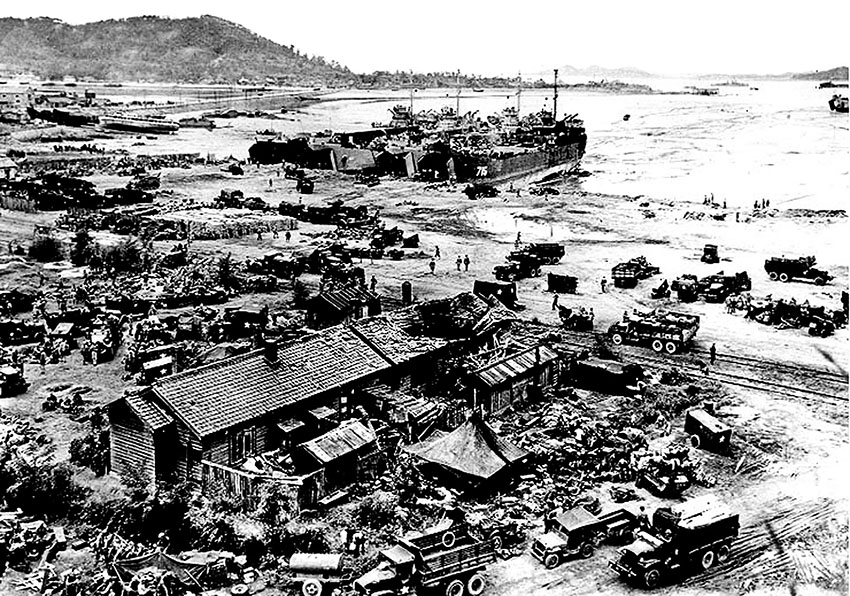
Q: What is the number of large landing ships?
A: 4